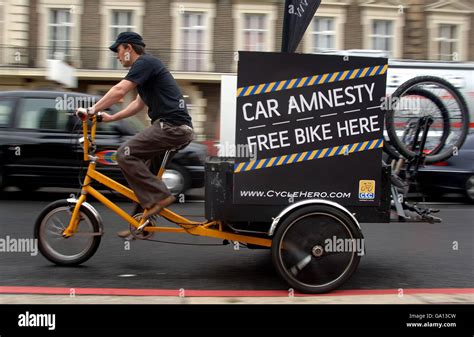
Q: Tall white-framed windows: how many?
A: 7